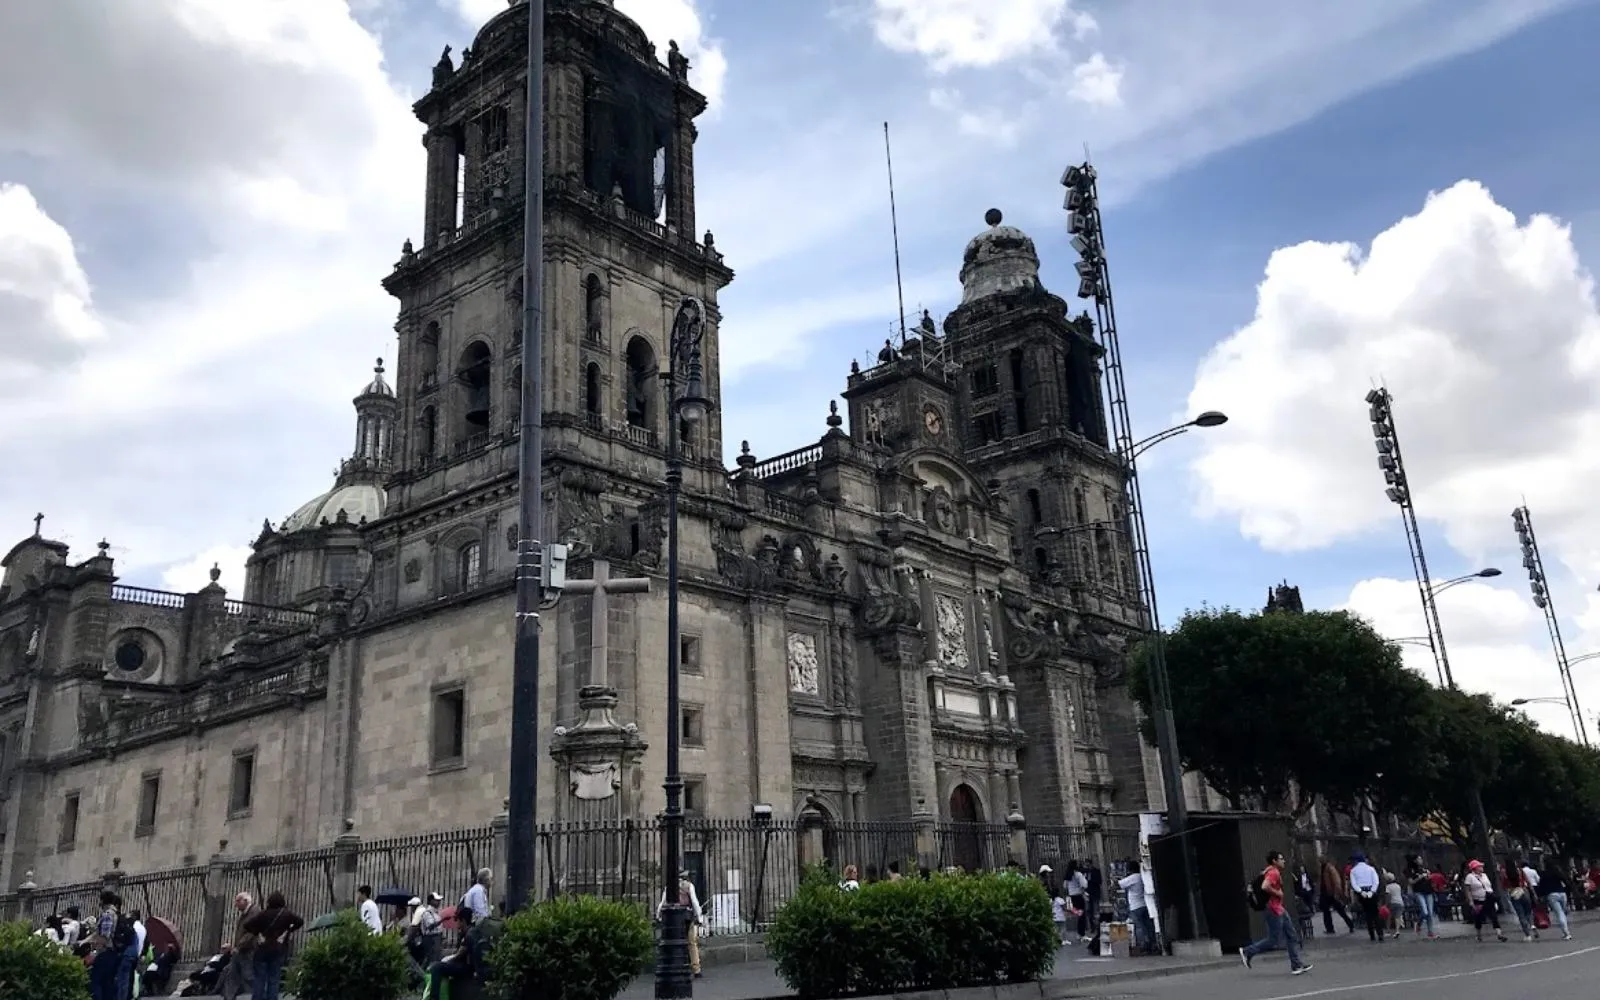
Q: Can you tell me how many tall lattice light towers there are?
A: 3